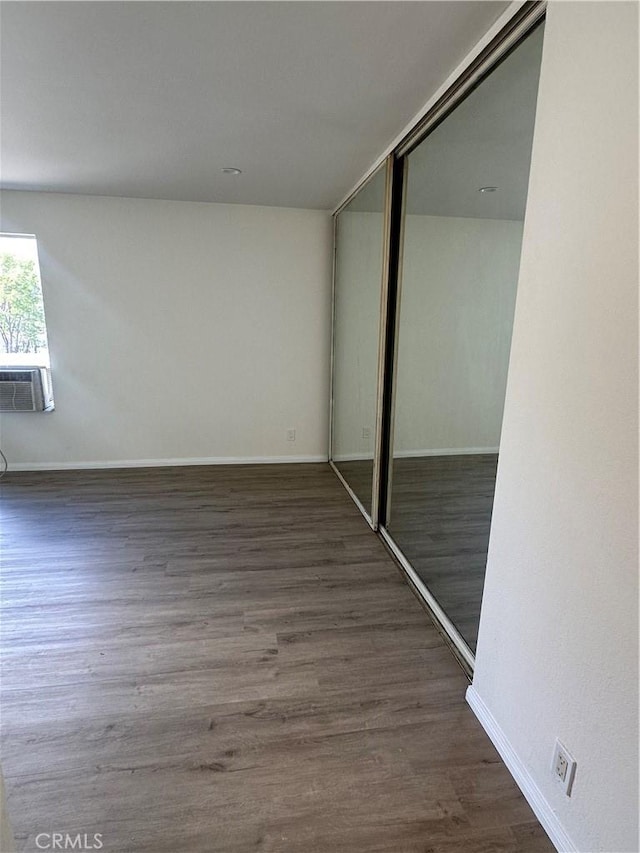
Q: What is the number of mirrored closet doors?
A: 2